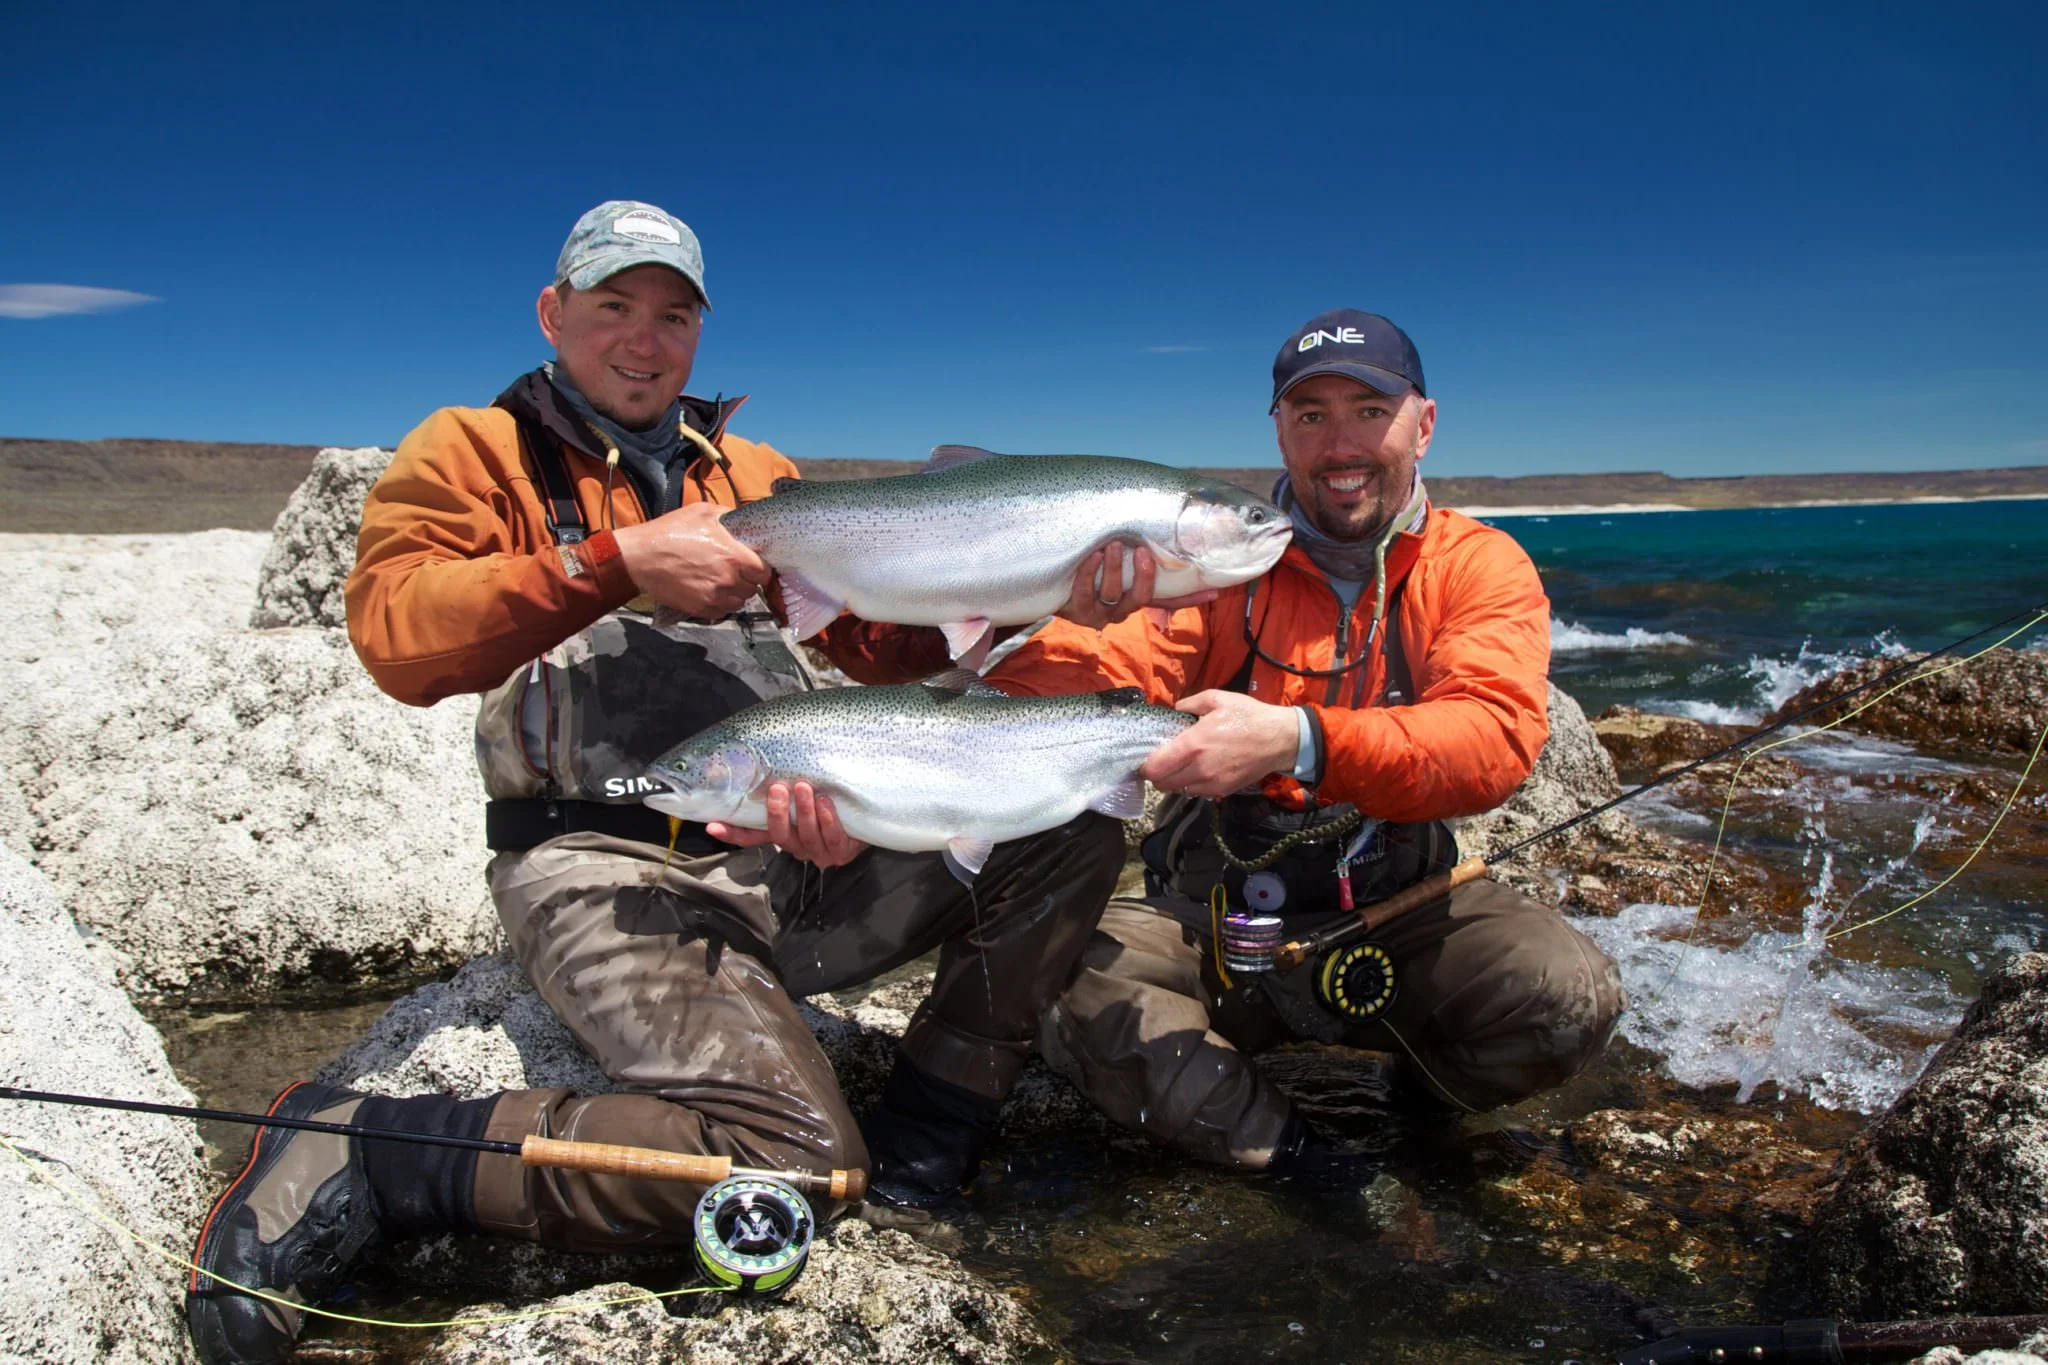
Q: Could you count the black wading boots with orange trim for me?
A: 1